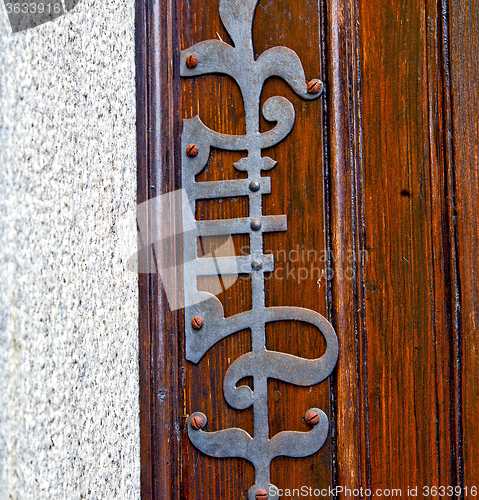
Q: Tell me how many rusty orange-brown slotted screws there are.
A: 7